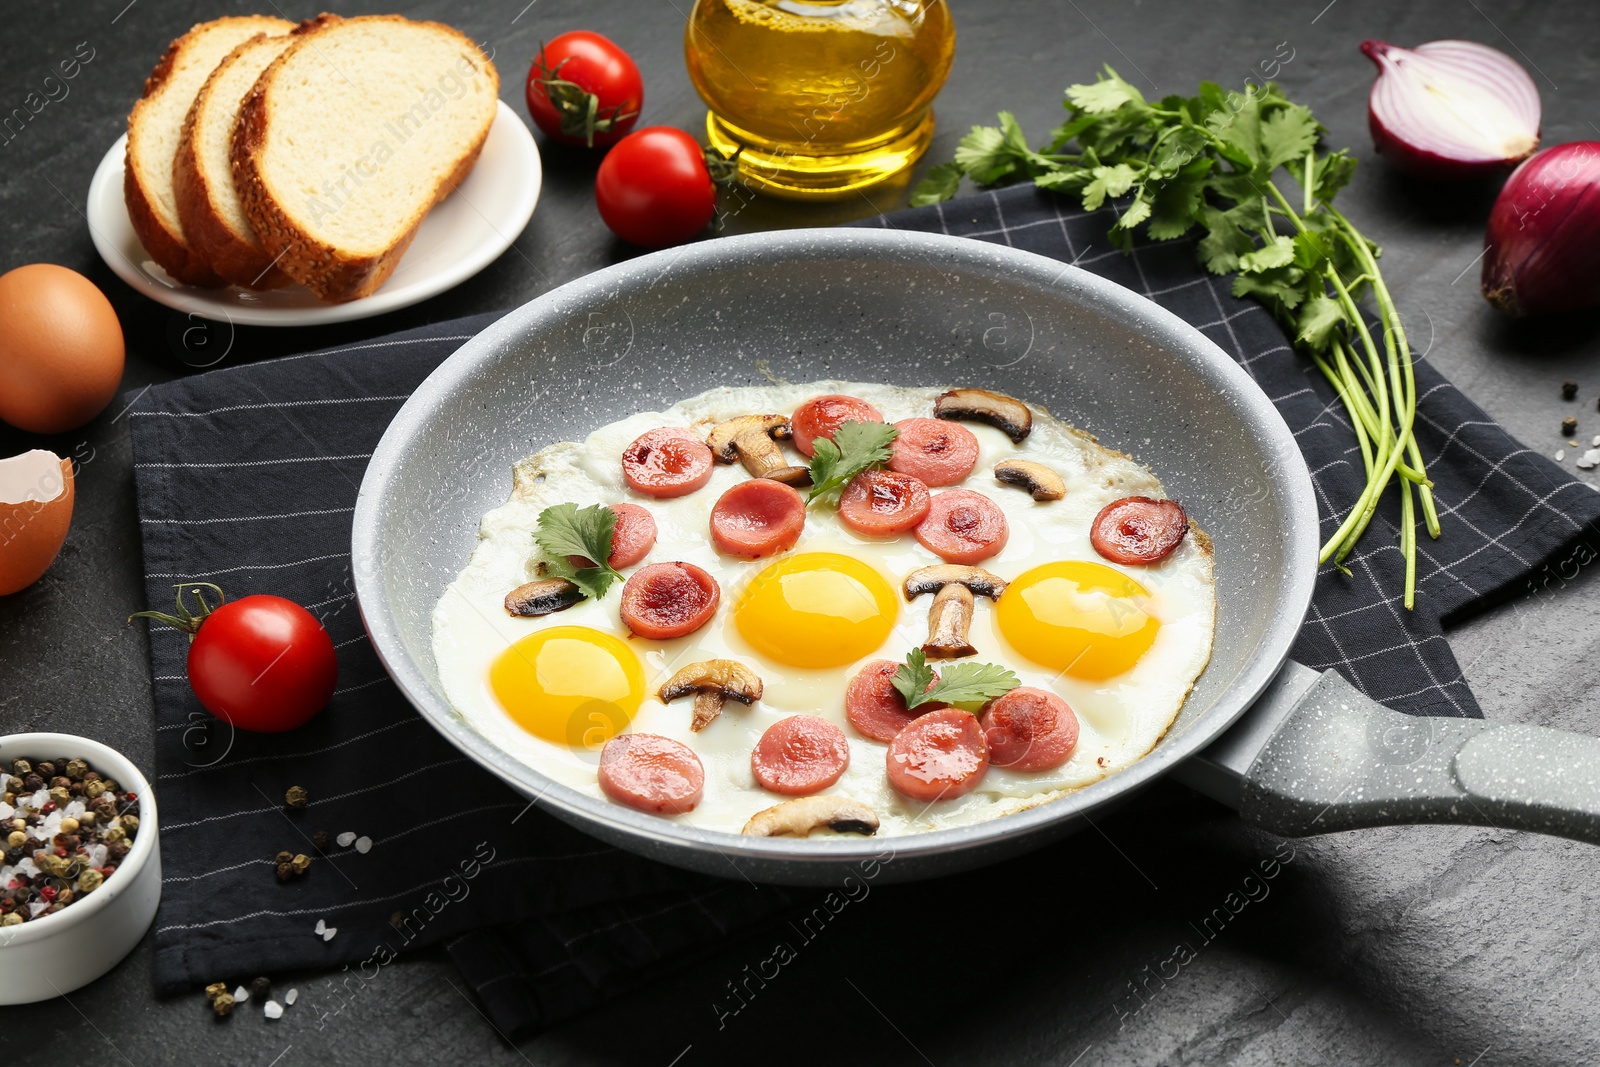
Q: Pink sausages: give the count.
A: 14